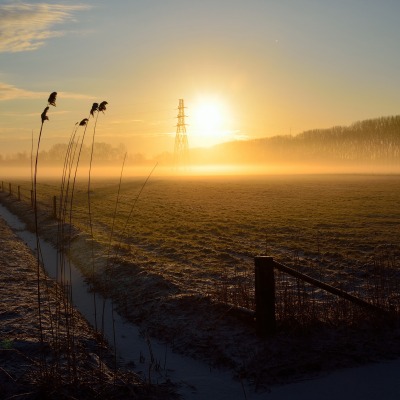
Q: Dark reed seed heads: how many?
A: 5